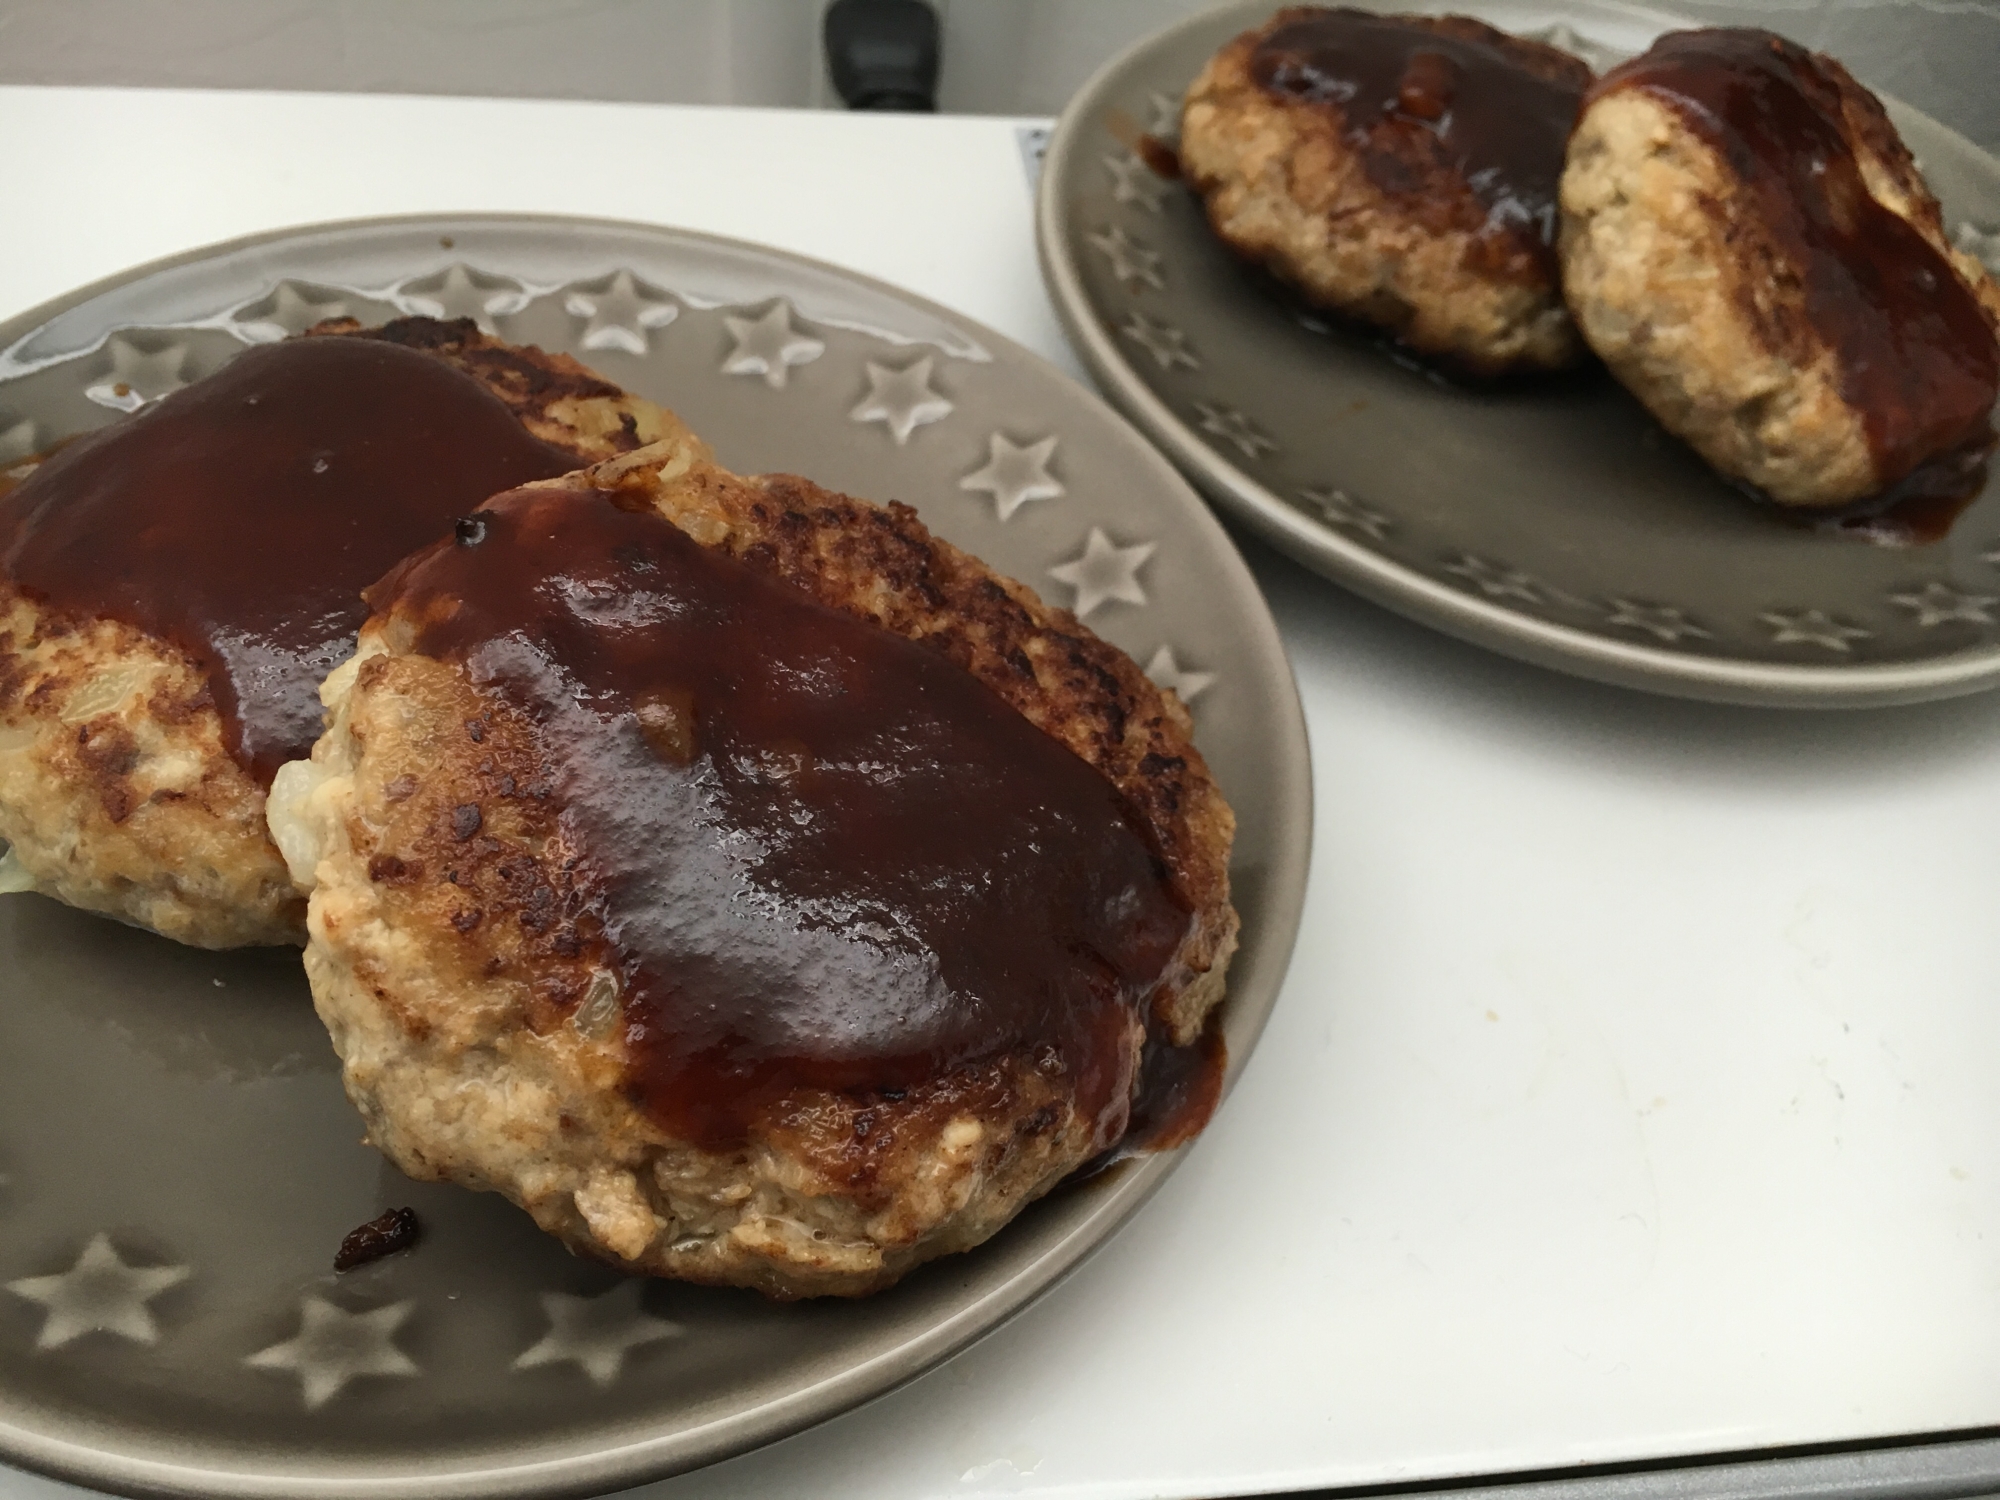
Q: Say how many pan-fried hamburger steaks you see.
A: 4